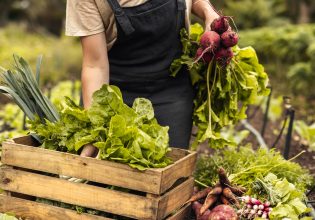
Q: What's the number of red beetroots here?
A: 5